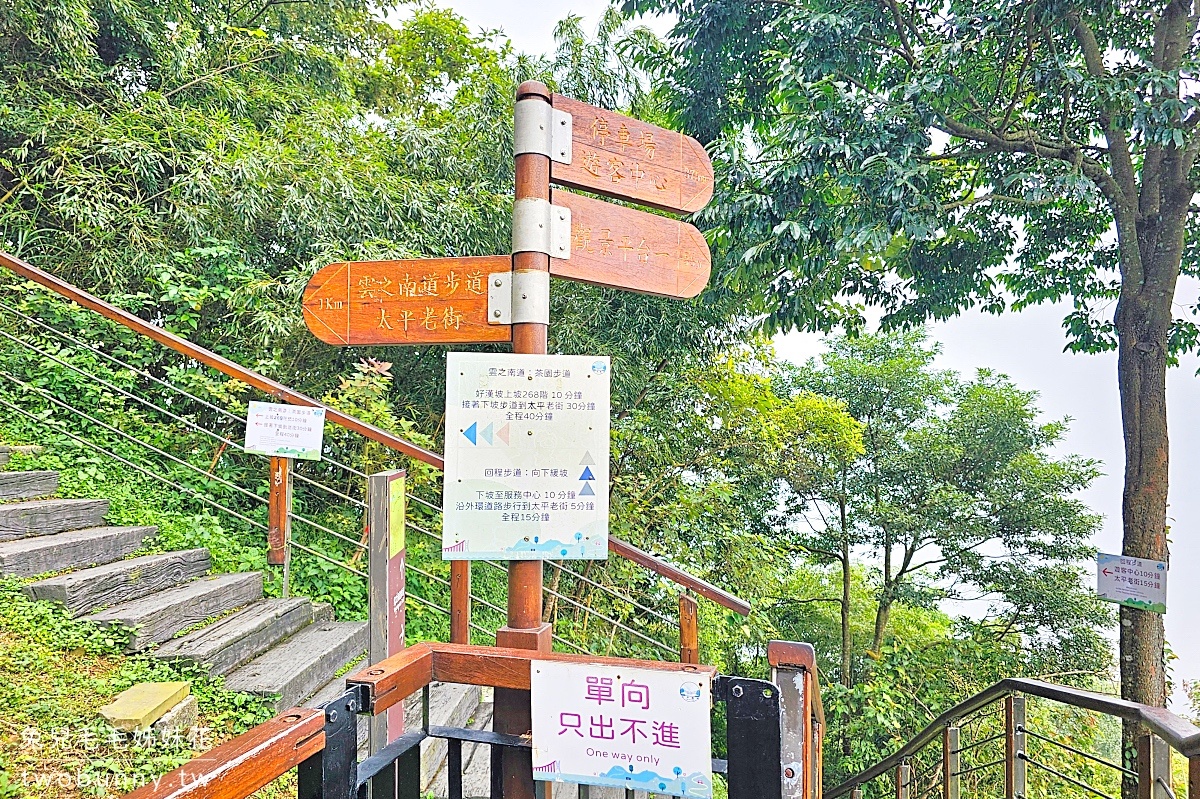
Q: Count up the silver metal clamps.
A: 3